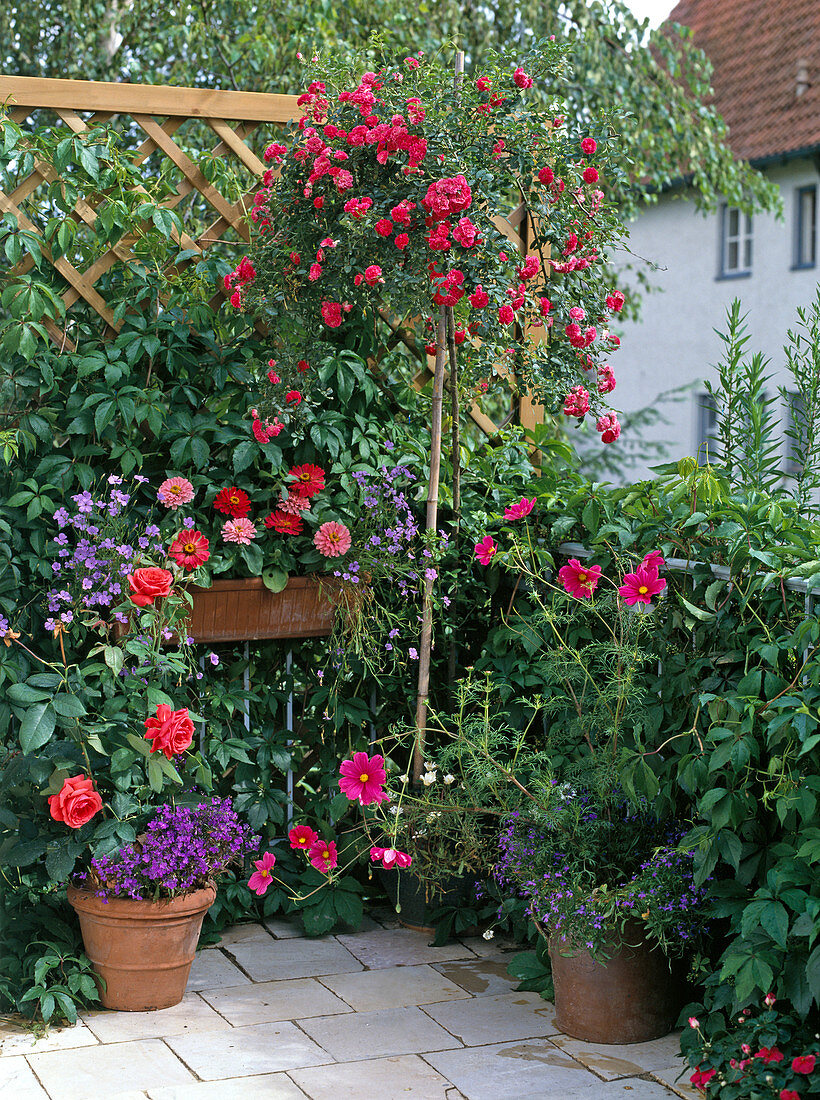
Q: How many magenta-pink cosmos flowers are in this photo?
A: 10